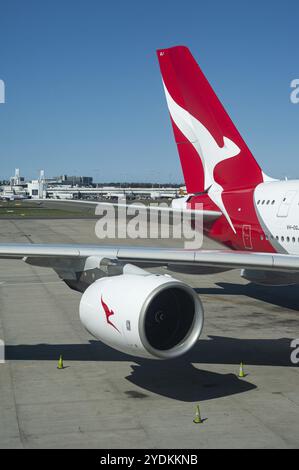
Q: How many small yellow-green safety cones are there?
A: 3